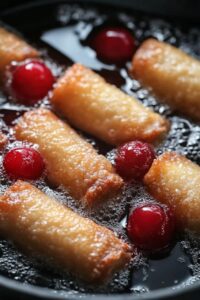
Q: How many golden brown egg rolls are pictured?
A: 6